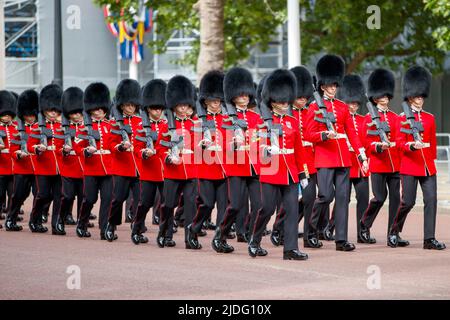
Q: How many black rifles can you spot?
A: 14